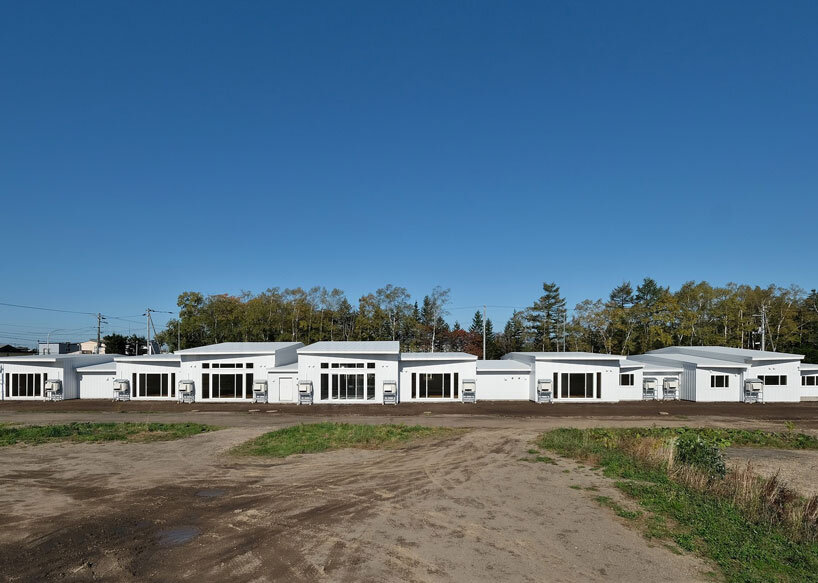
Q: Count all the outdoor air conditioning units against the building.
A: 11